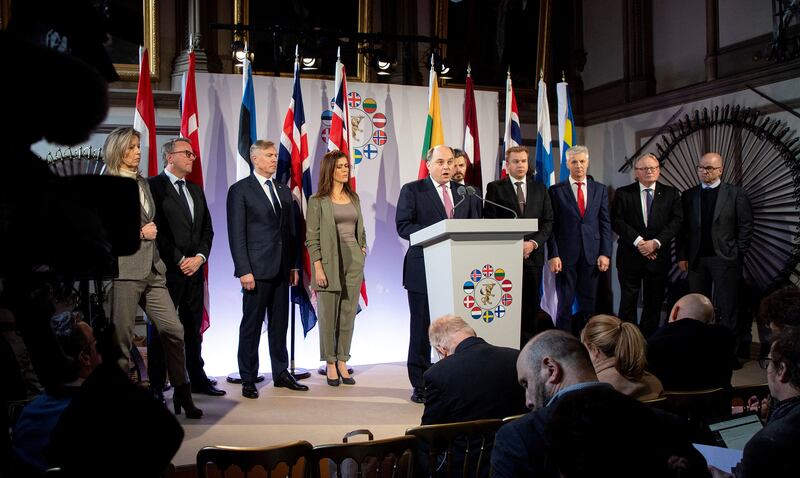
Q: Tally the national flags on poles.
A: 10